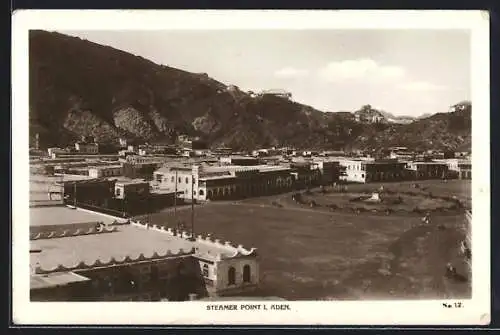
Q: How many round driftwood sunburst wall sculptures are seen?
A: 0